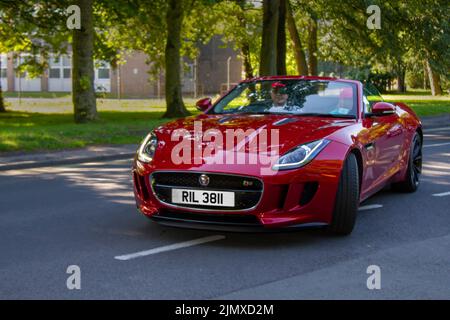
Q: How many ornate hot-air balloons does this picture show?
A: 0